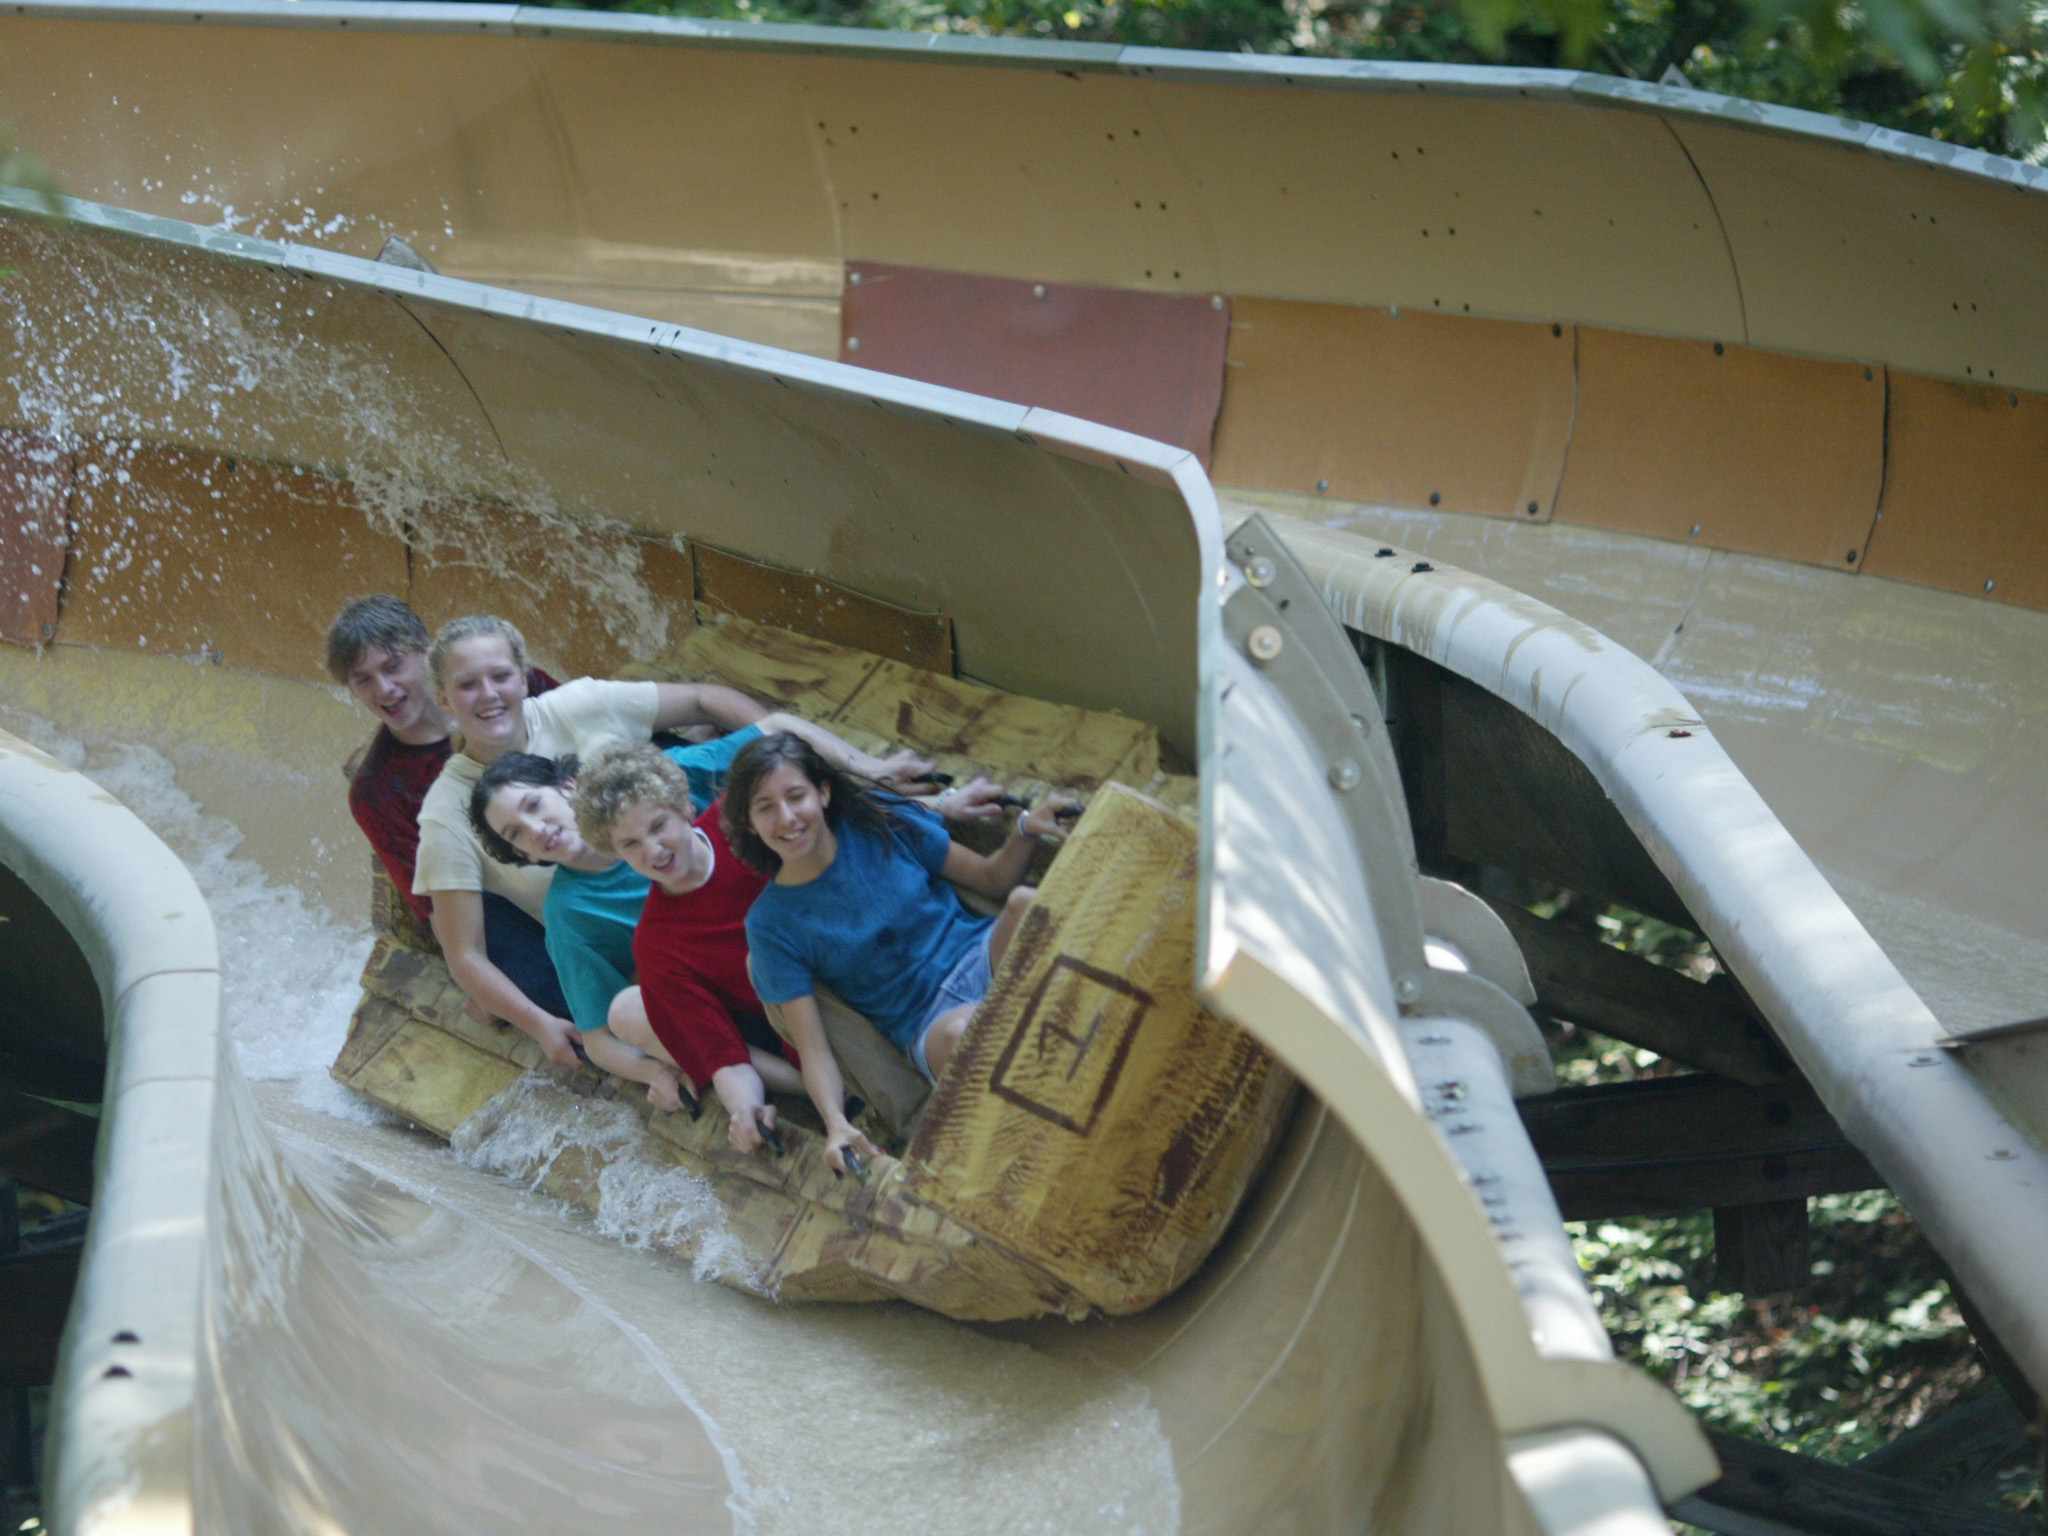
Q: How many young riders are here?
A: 5